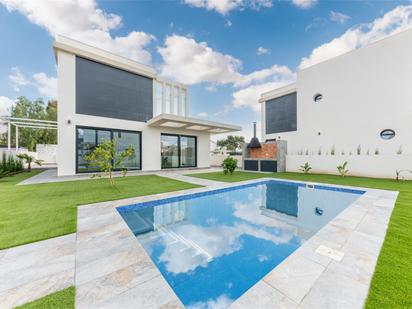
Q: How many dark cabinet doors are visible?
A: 2